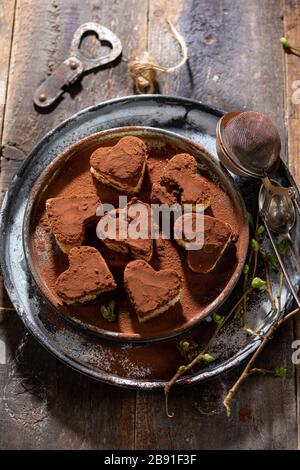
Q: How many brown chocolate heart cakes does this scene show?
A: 7